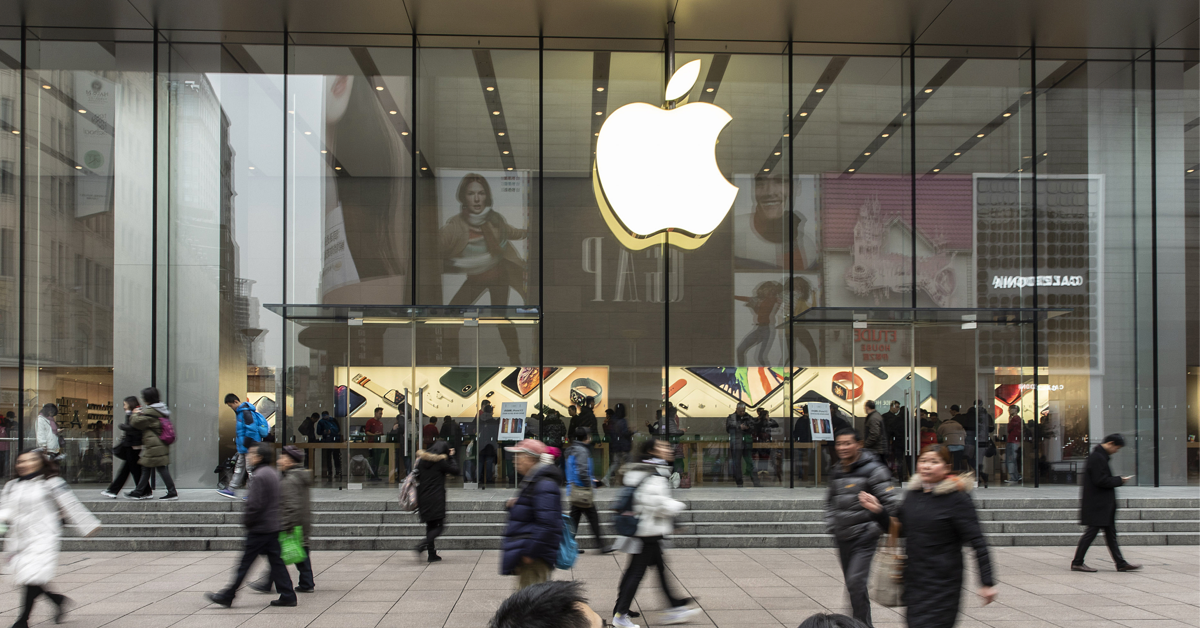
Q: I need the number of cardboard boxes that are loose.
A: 0